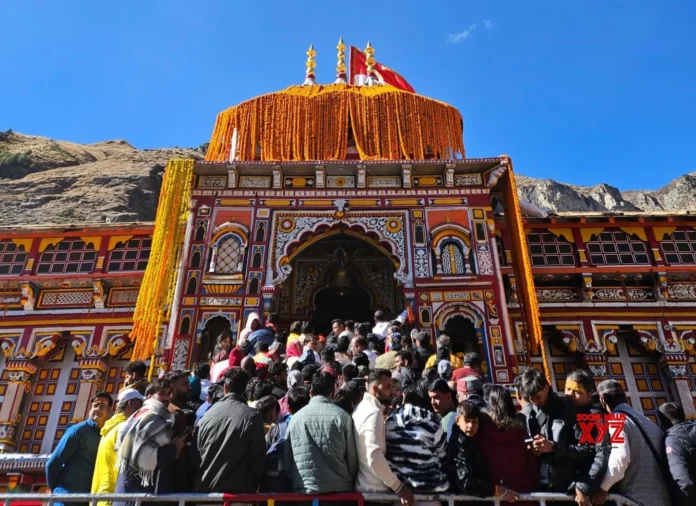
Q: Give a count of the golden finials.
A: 3